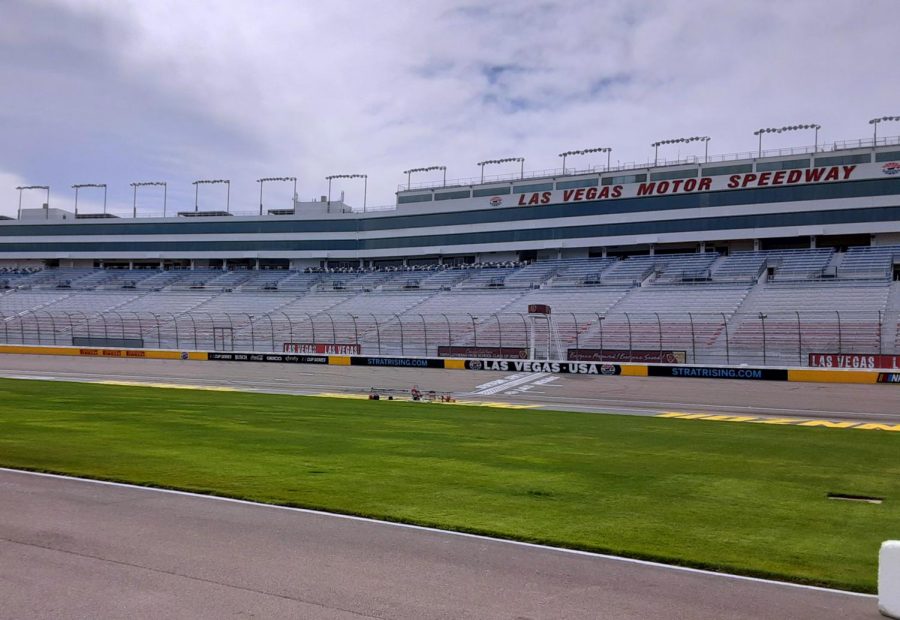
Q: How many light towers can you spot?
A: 12